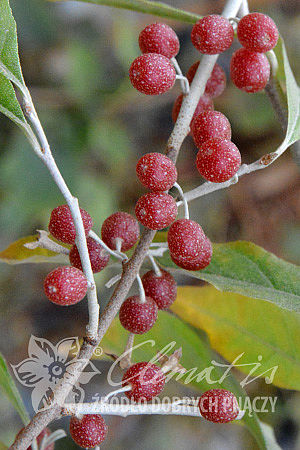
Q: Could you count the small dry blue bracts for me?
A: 0